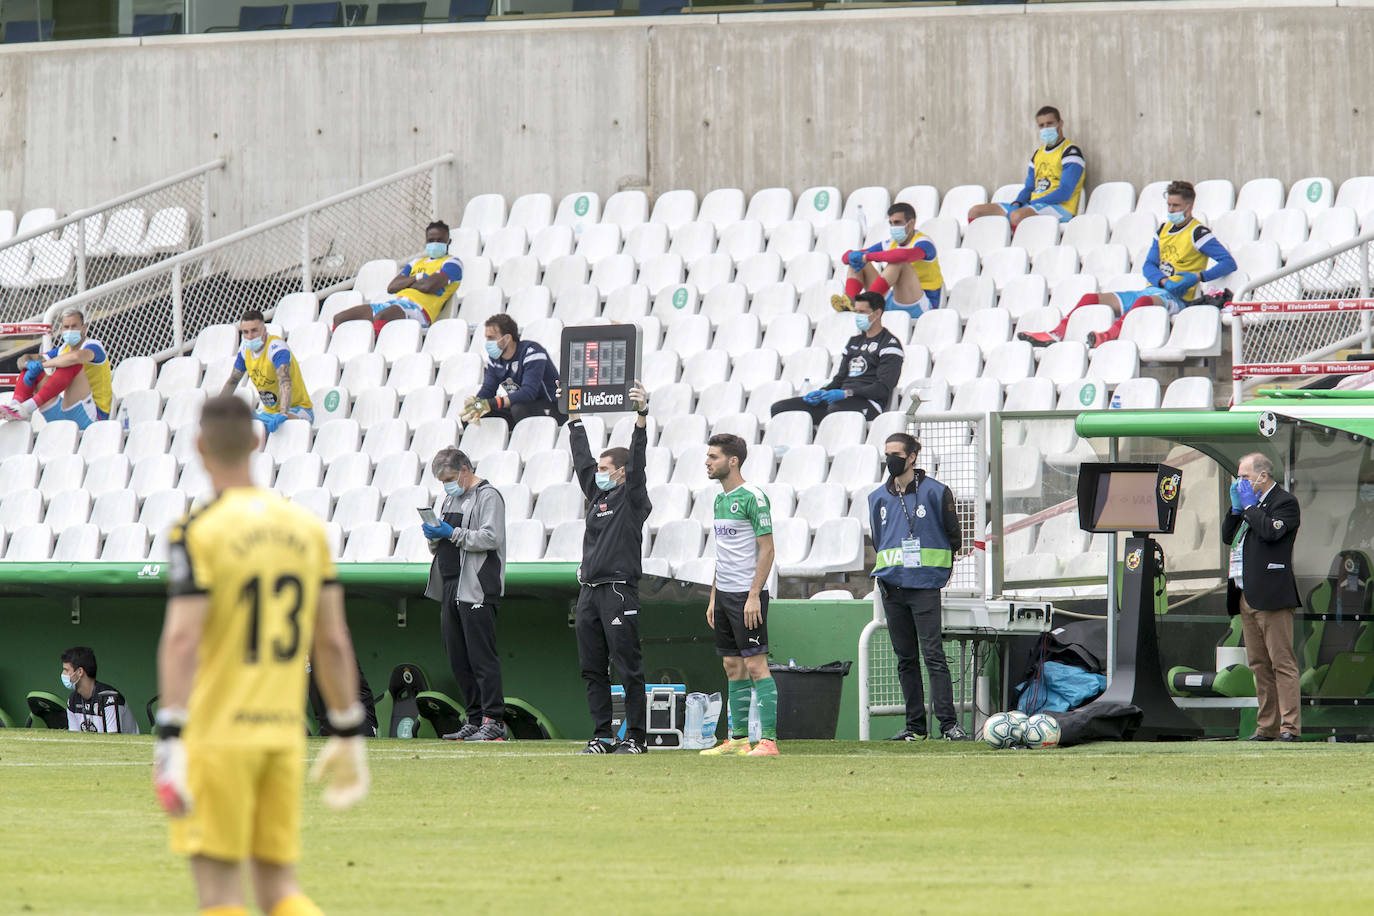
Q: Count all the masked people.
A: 13